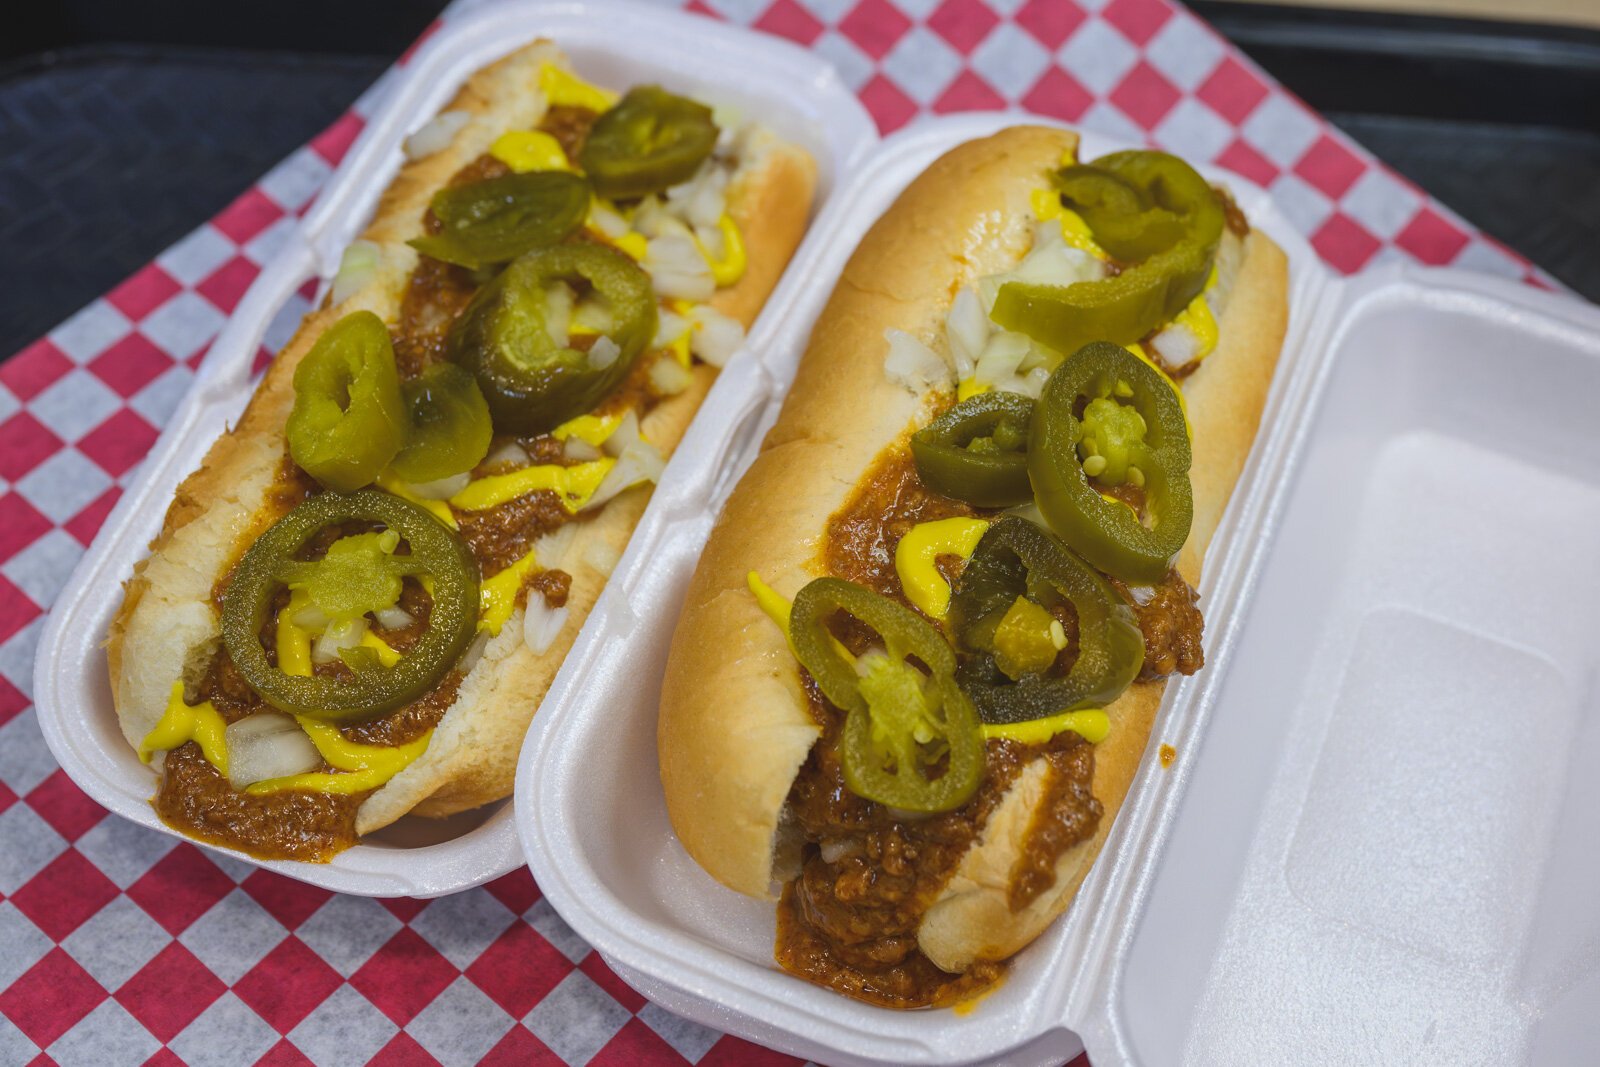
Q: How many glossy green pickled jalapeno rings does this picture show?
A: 11